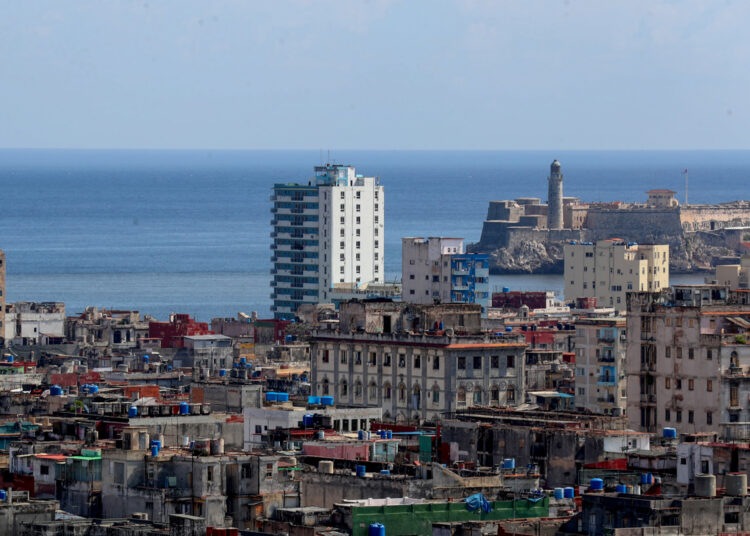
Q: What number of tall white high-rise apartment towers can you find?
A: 1